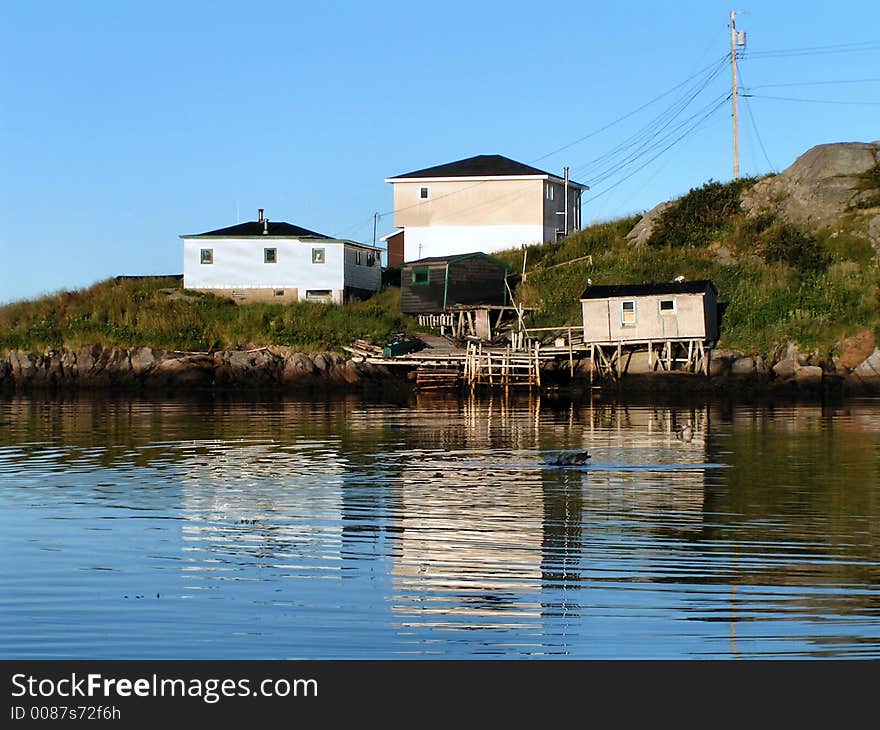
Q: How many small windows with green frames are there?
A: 4